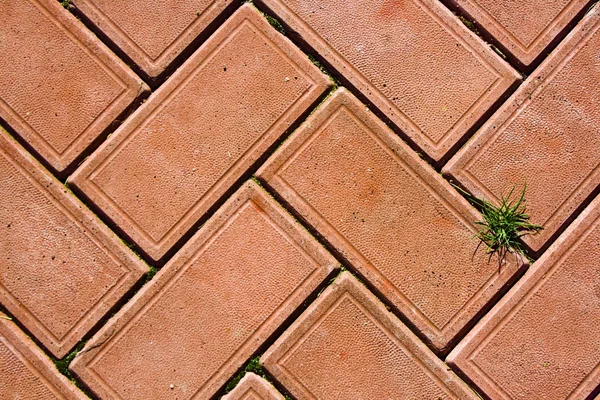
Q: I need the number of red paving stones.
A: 13